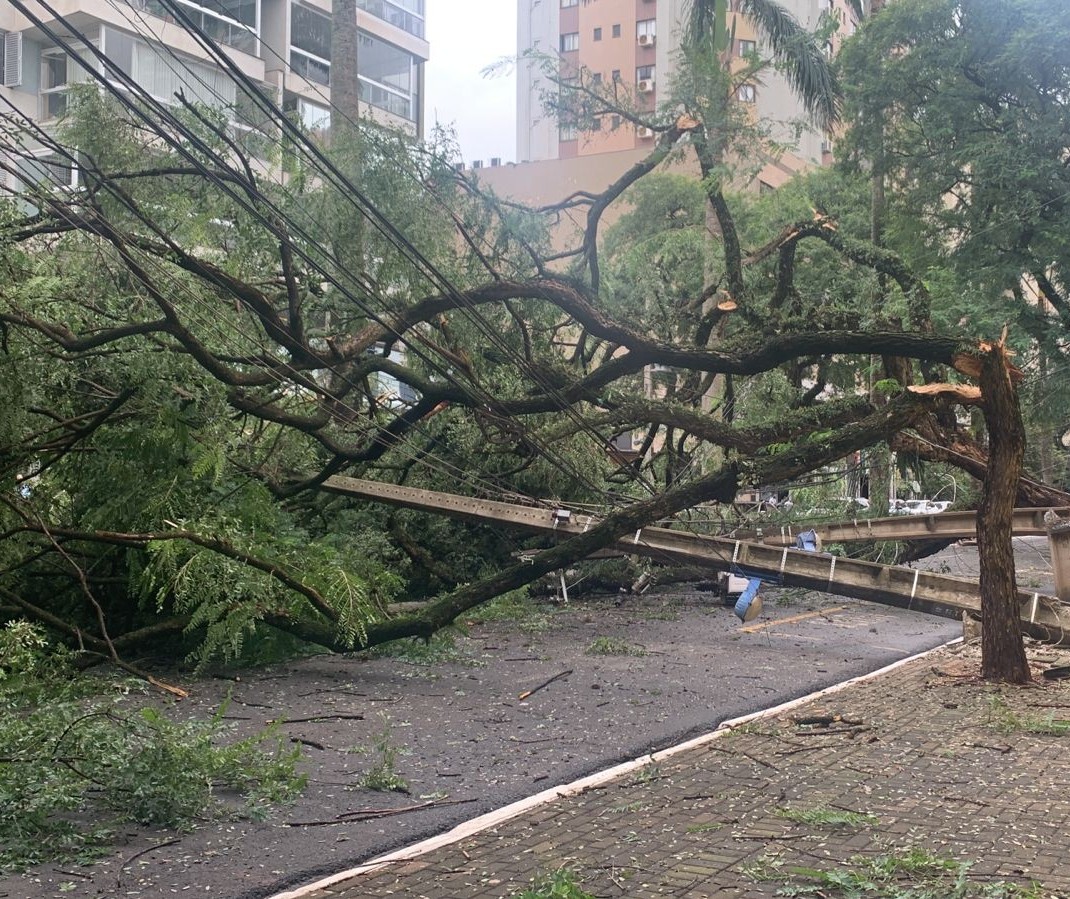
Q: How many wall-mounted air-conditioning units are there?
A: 3